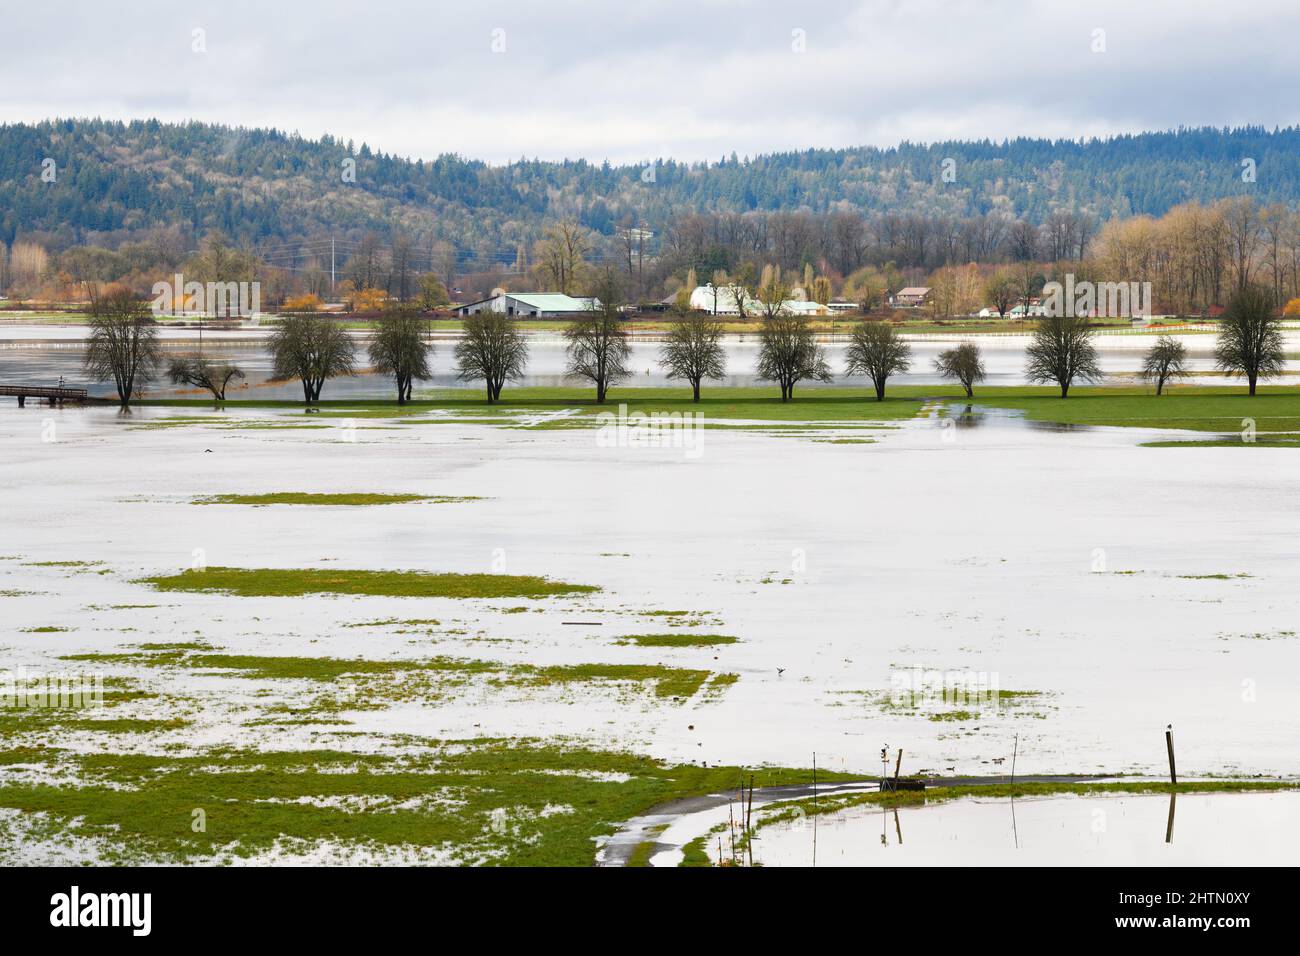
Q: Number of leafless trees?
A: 13